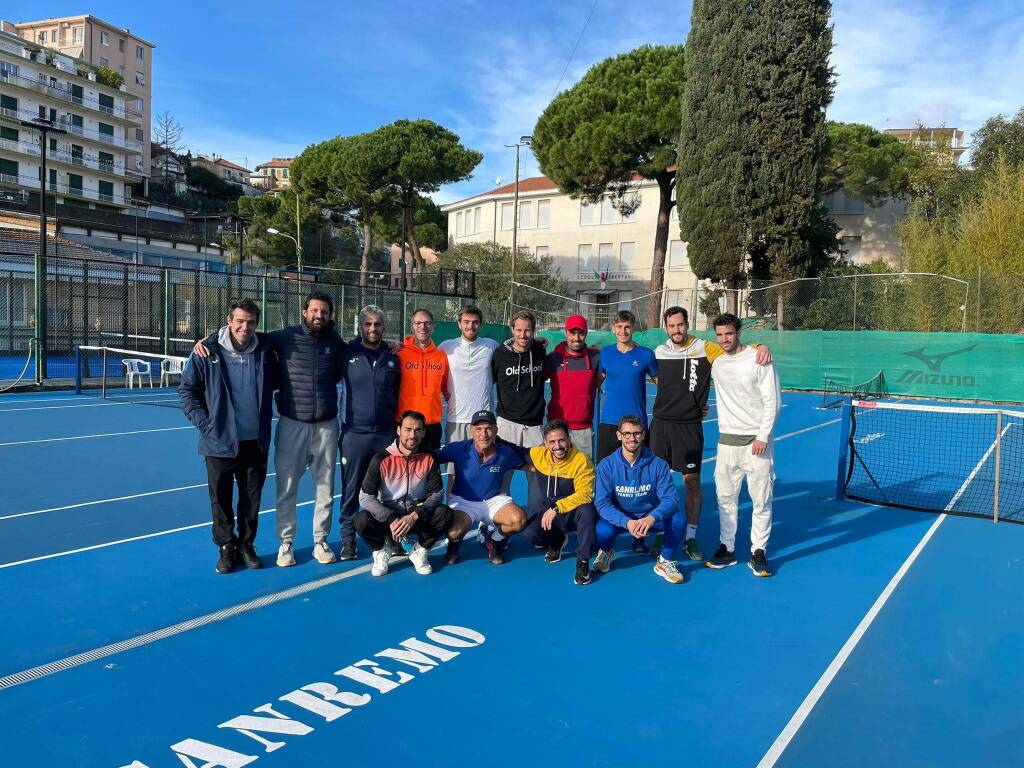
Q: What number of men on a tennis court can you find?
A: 14